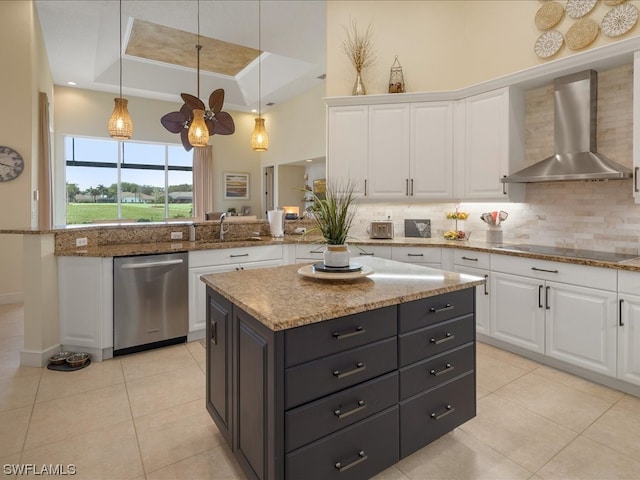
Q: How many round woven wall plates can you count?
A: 6